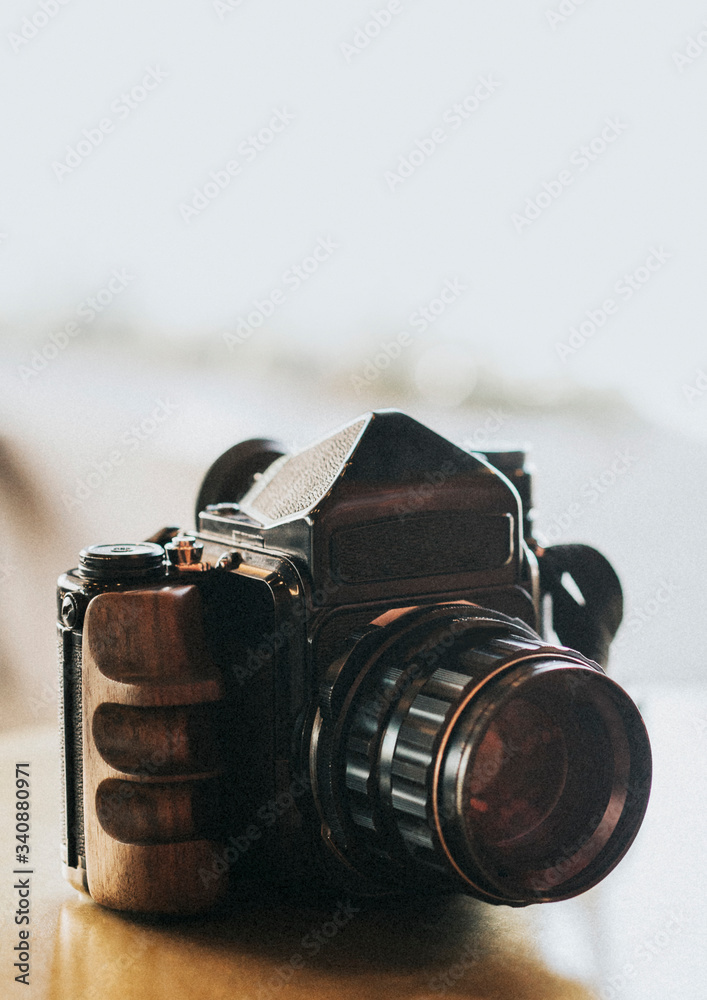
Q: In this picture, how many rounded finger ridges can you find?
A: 3